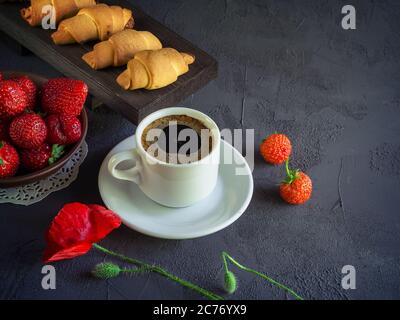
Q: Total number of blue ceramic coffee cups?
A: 0